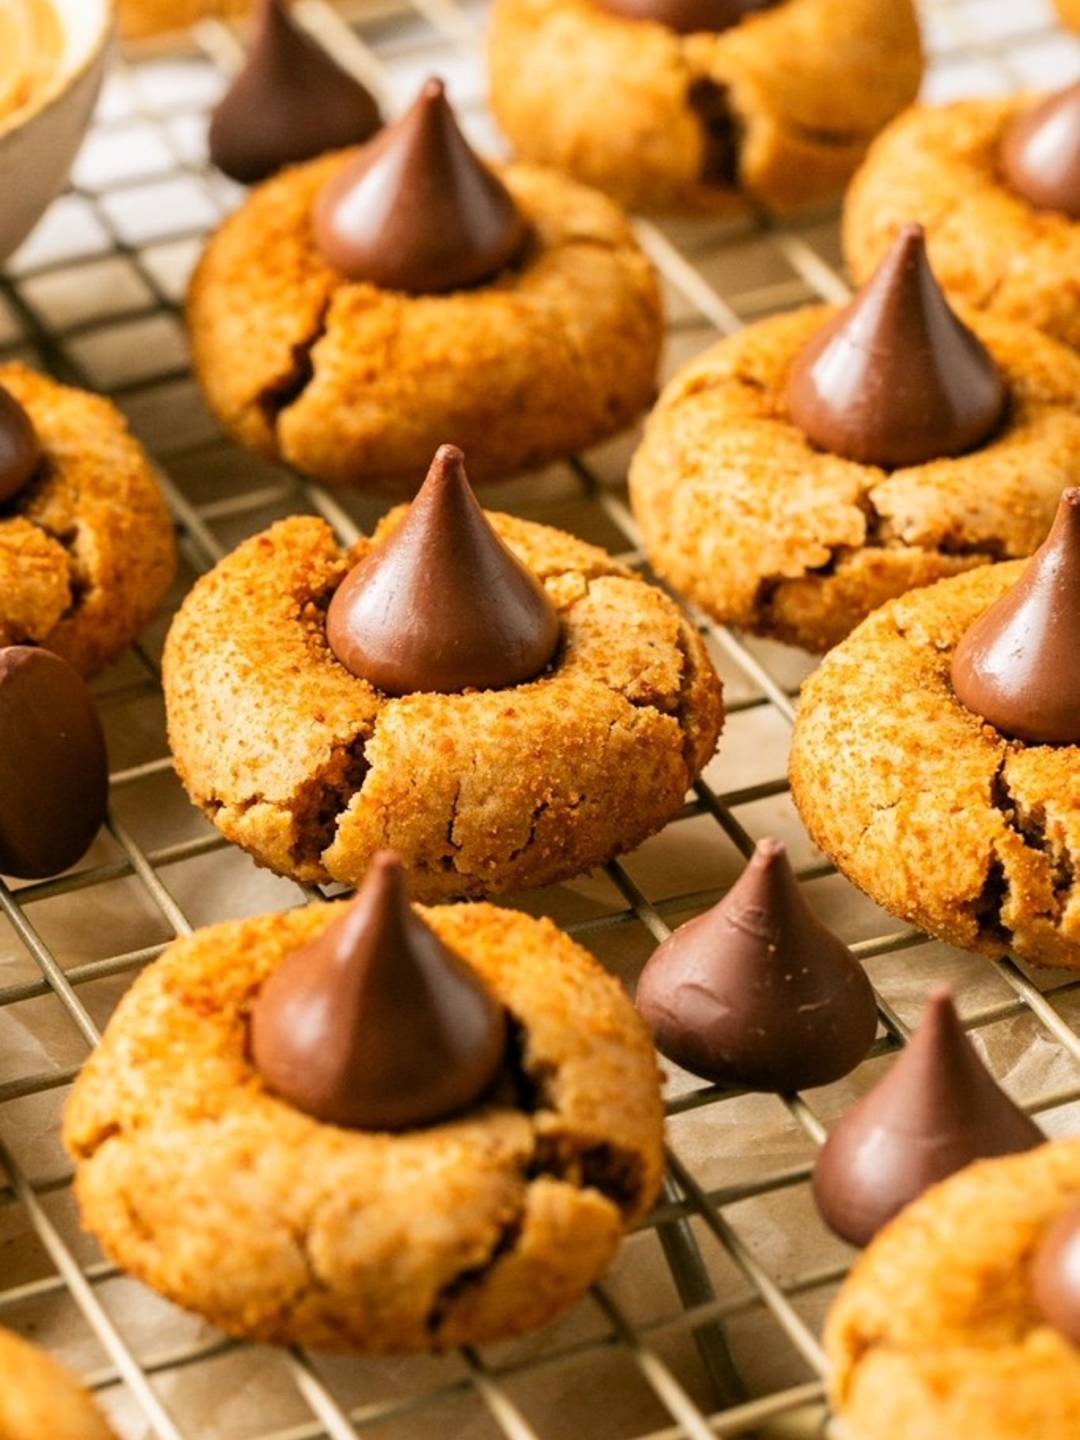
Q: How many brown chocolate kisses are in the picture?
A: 13